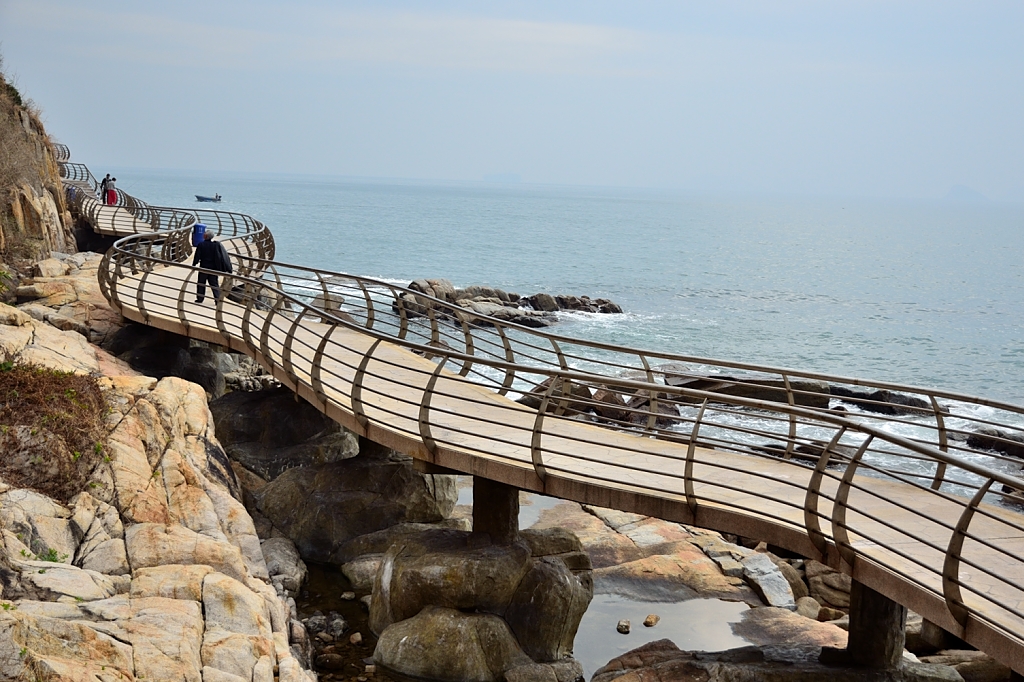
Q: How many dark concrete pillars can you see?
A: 2